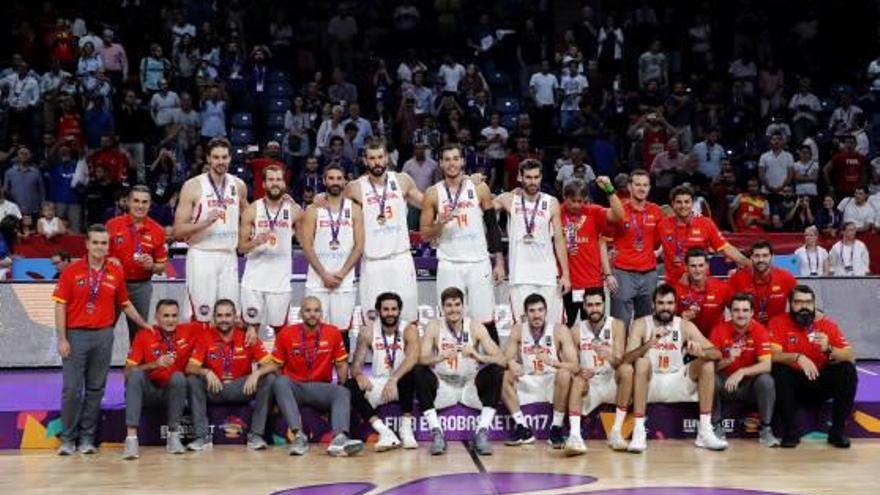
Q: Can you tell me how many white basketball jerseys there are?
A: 11